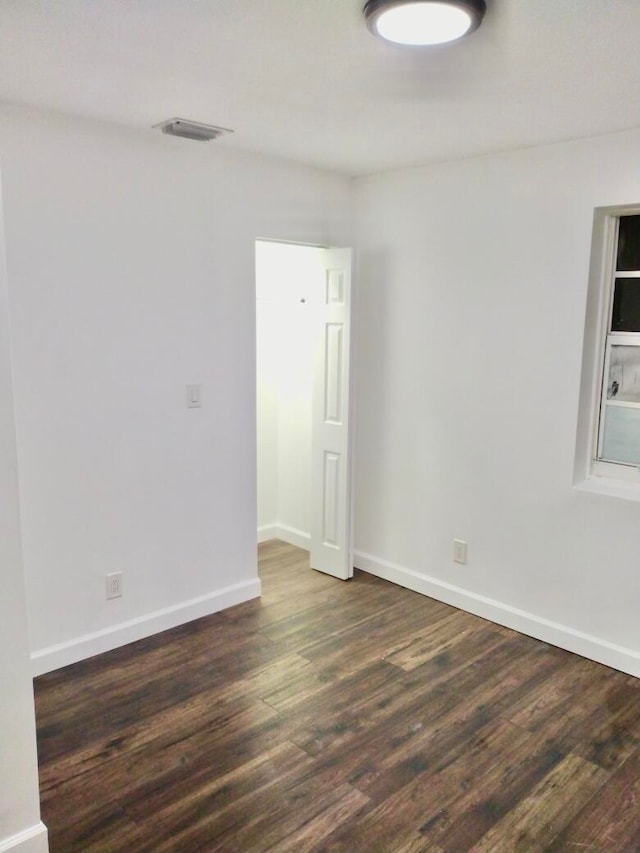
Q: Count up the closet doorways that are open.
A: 1